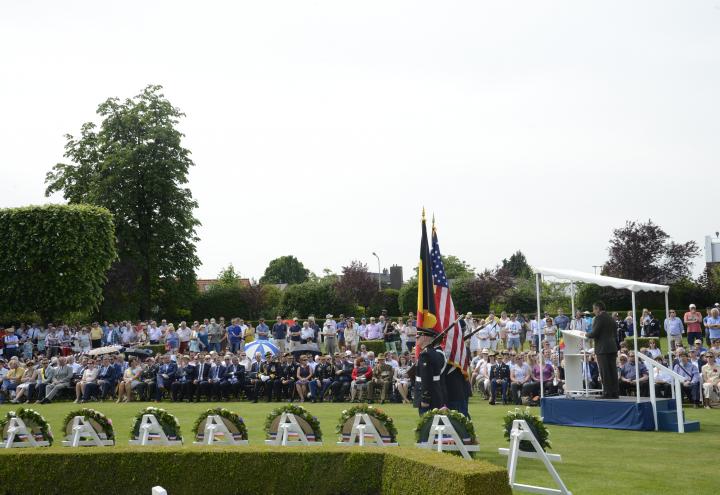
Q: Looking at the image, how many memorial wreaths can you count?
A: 8